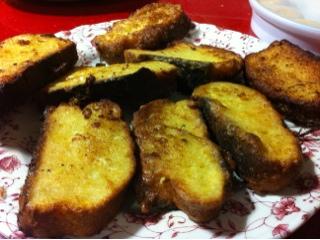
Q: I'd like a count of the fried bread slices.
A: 8